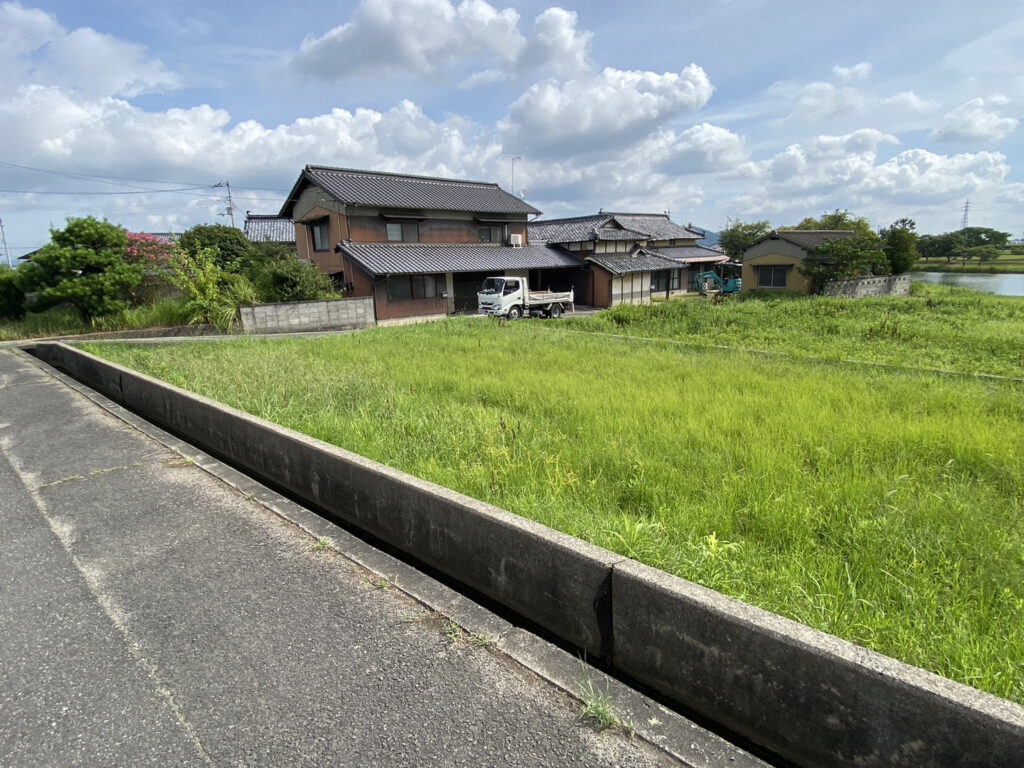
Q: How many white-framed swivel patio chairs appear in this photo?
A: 0